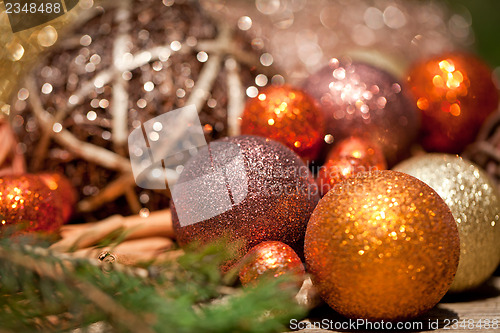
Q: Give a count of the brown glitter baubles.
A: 2